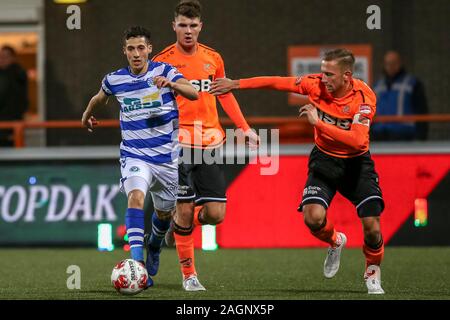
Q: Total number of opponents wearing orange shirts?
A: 2